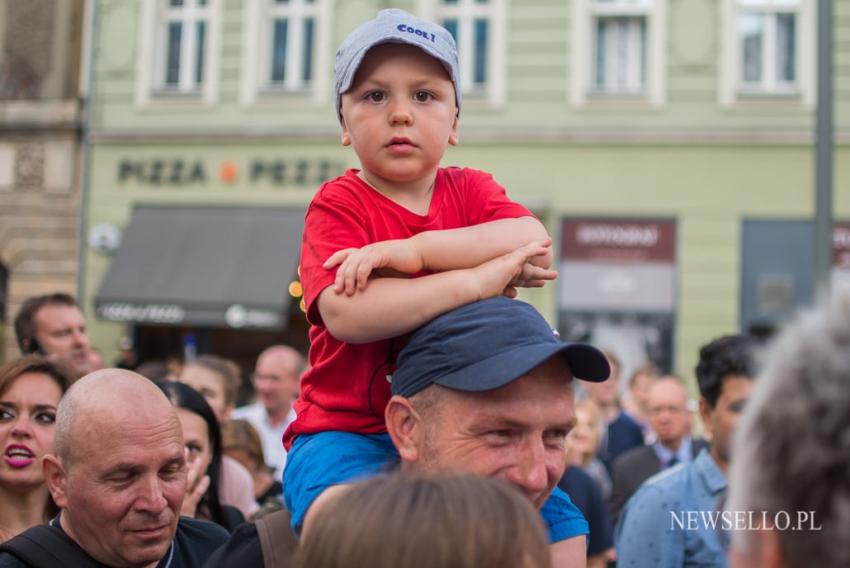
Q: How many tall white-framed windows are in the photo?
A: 5